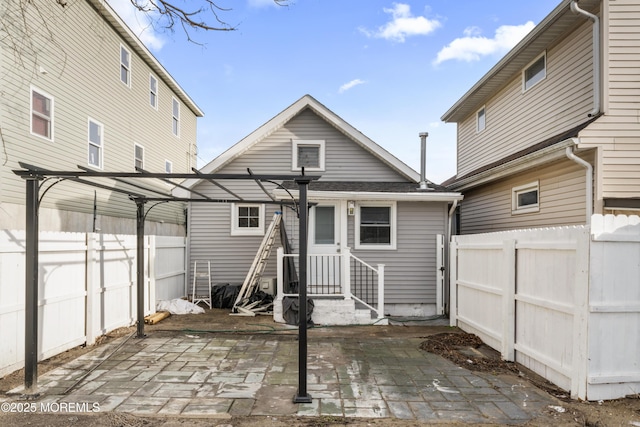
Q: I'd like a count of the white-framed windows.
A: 13